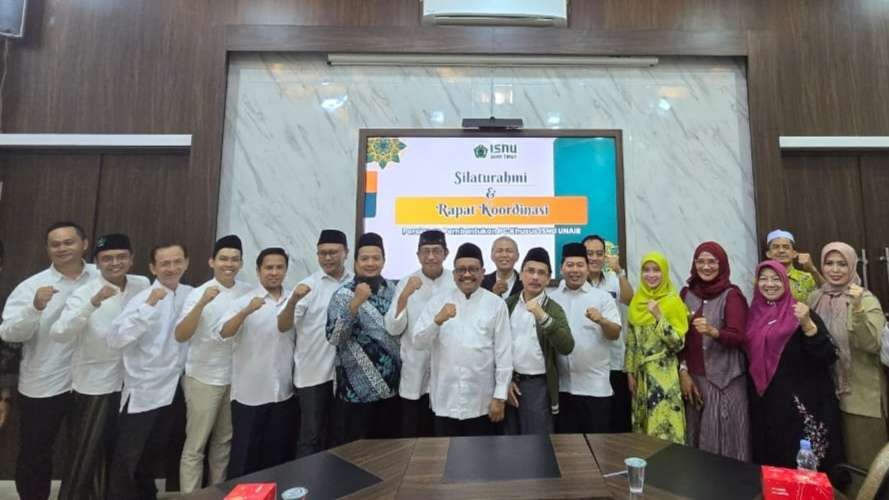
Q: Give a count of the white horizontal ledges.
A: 2